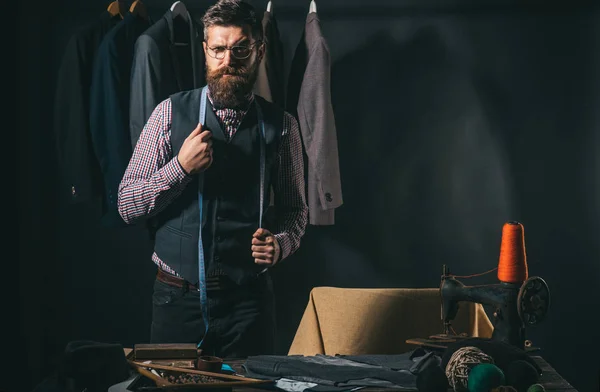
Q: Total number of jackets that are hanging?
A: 5